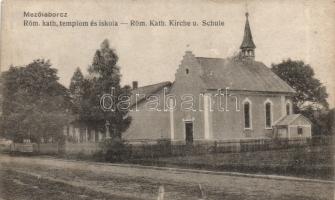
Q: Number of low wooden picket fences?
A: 1